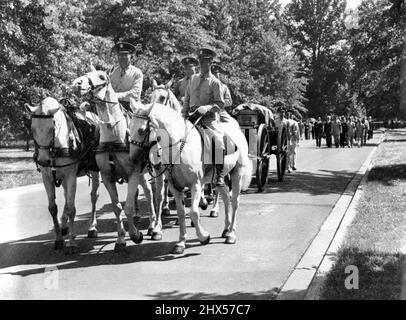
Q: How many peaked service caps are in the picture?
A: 4